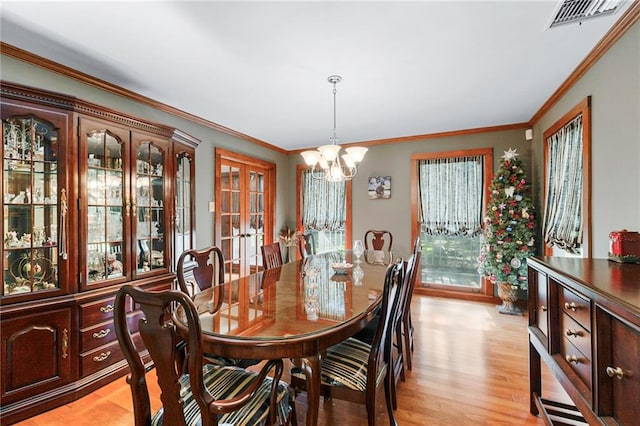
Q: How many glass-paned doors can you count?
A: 6